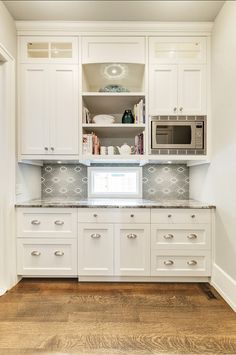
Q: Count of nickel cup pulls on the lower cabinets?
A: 10